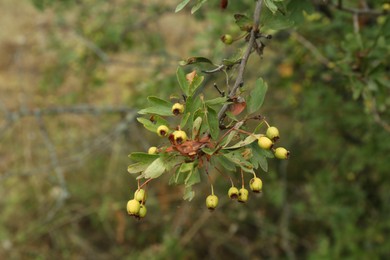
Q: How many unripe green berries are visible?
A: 15